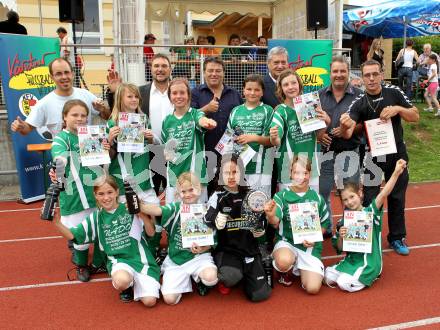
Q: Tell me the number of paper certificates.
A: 8